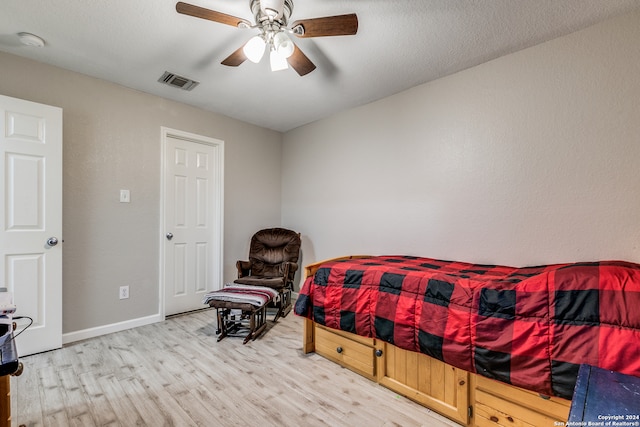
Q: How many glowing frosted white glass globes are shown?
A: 3